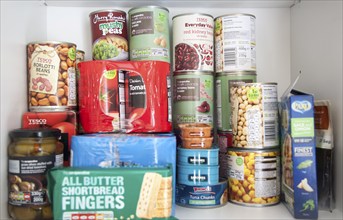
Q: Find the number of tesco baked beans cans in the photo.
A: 0